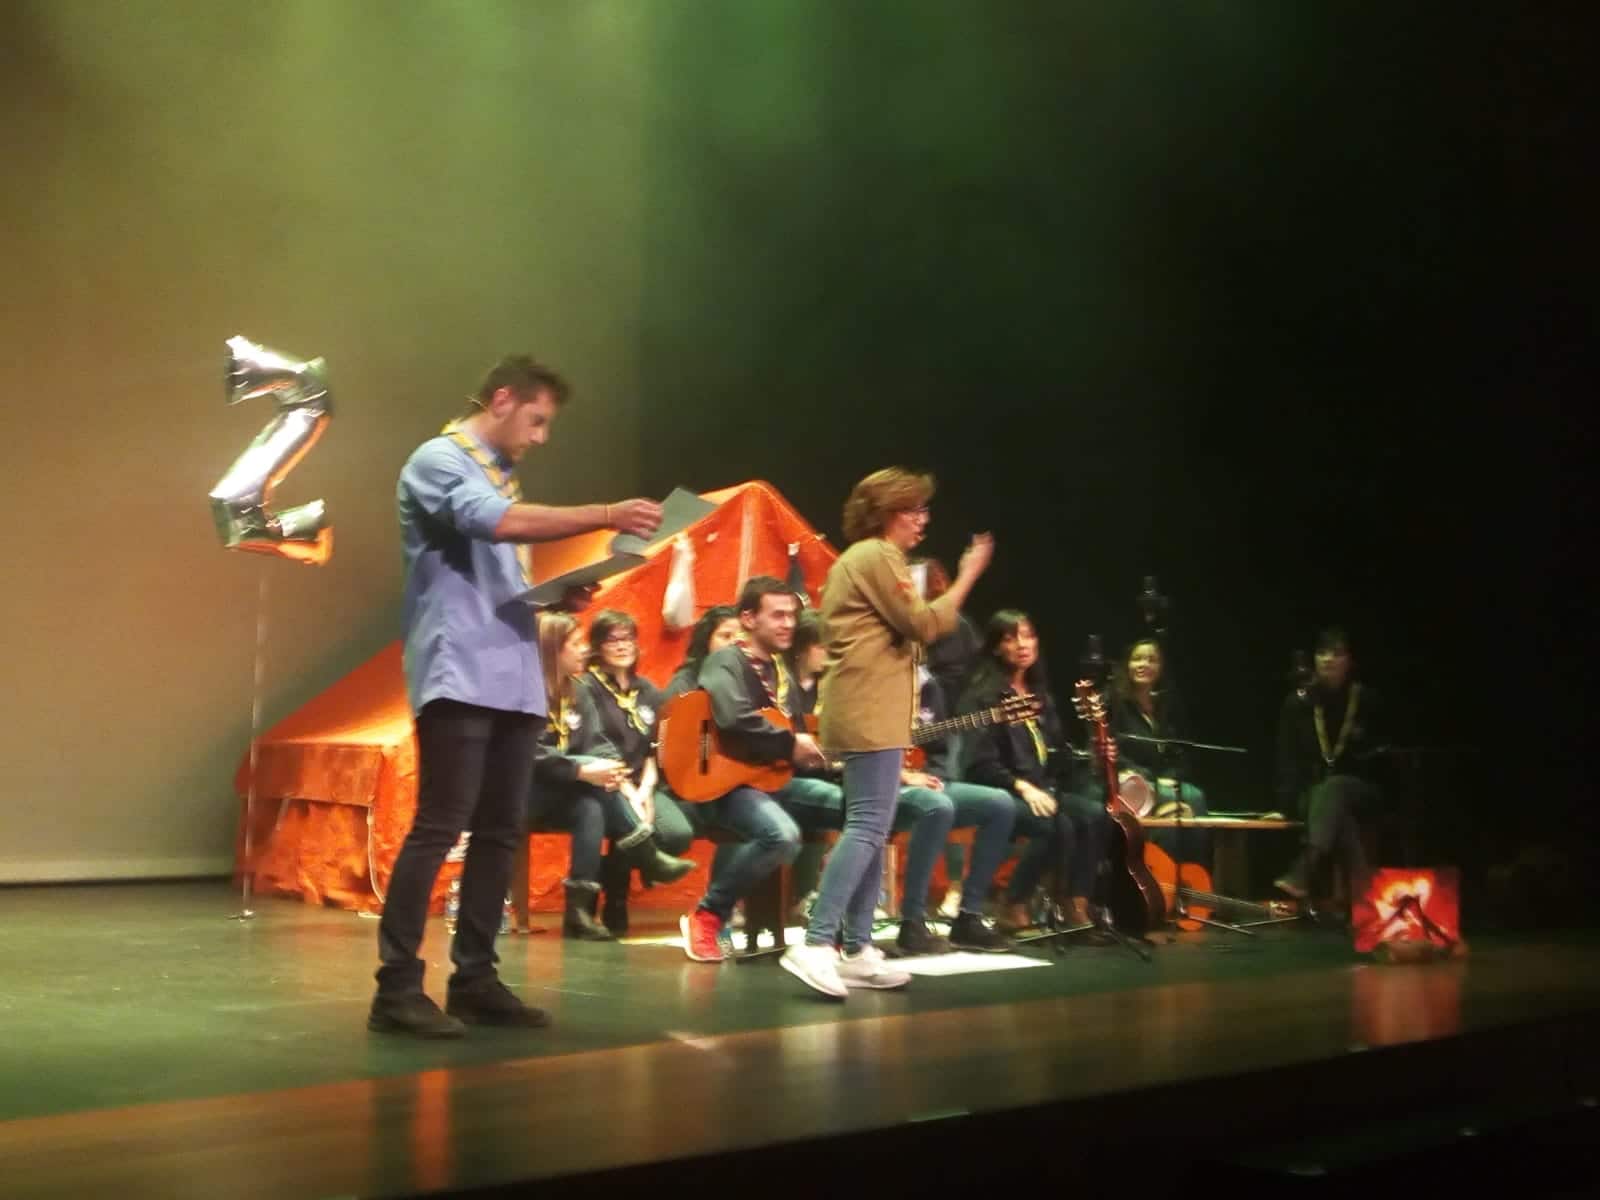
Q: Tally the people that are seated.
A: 9